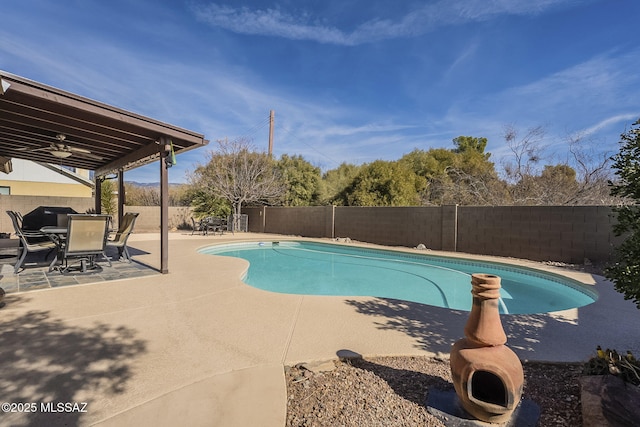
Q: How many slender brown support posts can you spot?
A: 3